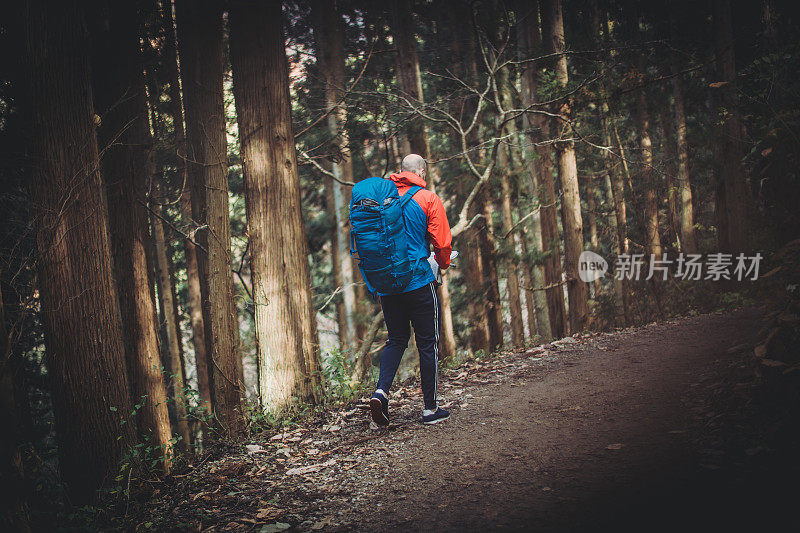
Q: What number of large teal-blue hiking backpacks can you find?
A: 1